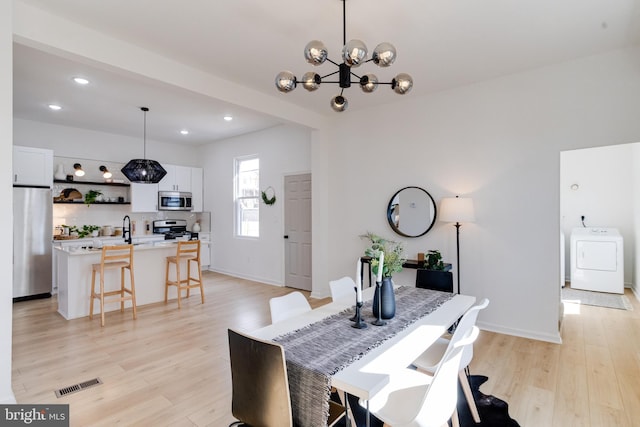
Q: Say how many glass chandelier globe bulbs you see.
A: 8